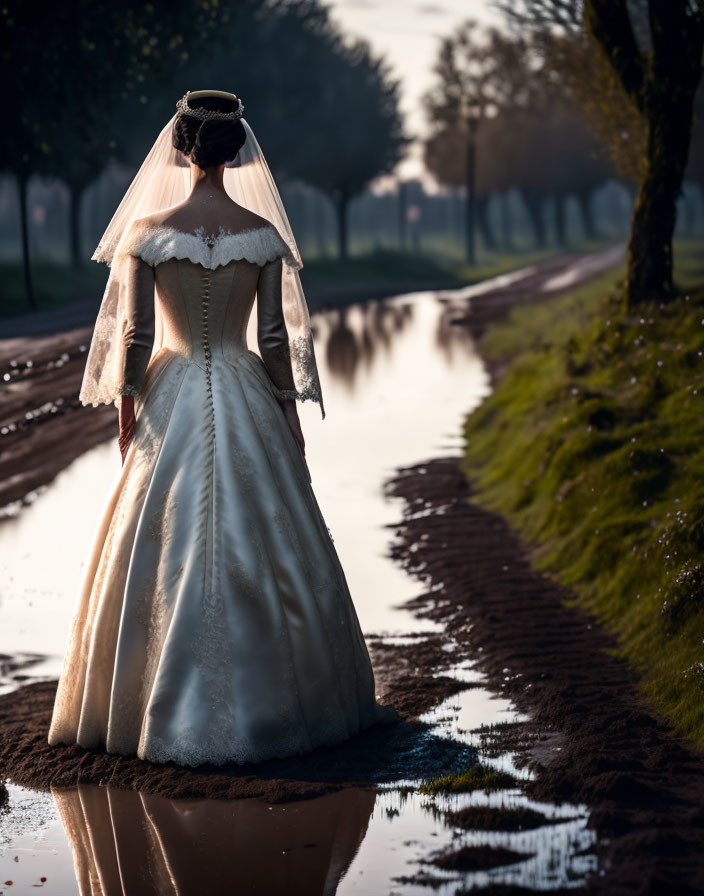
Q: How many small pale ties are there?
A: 0